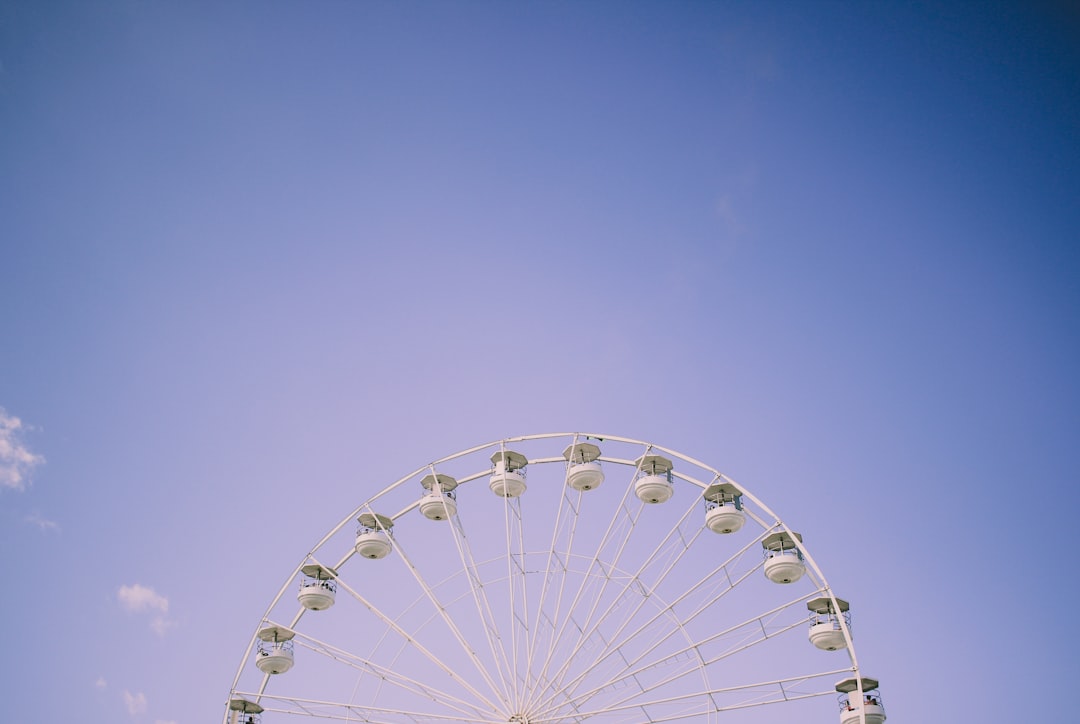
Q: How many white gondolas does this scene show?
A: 12